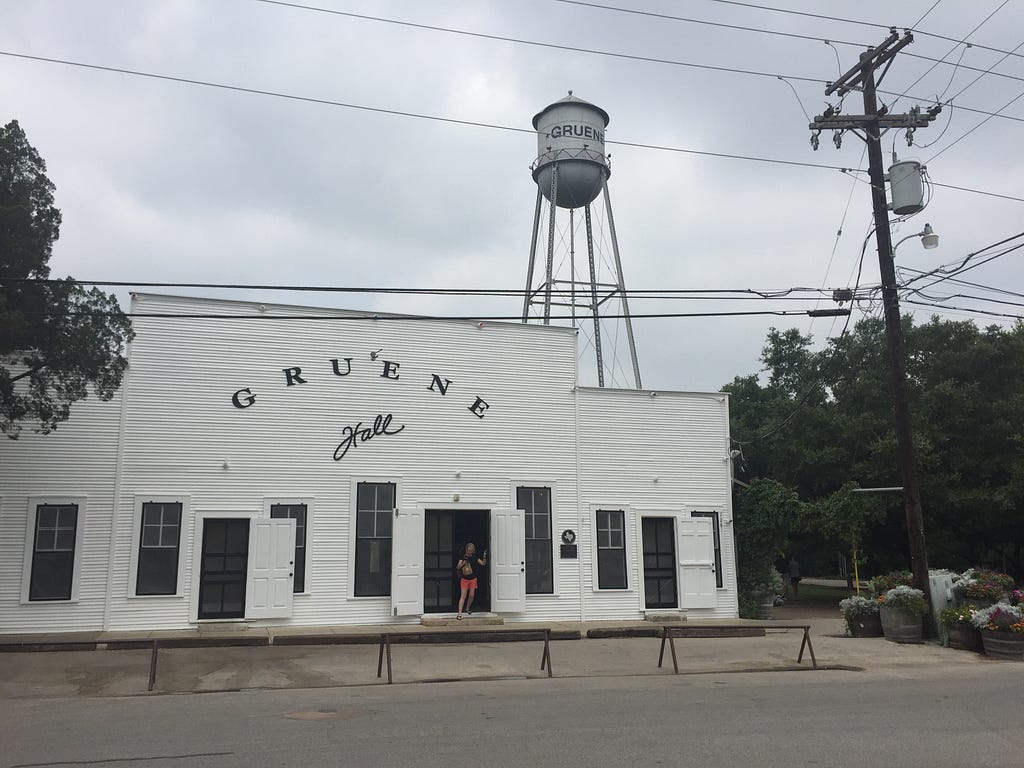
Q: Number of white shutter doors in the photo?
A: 4